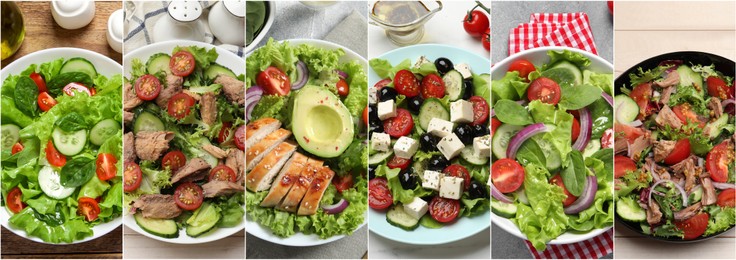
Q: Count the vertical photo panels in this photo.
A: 6